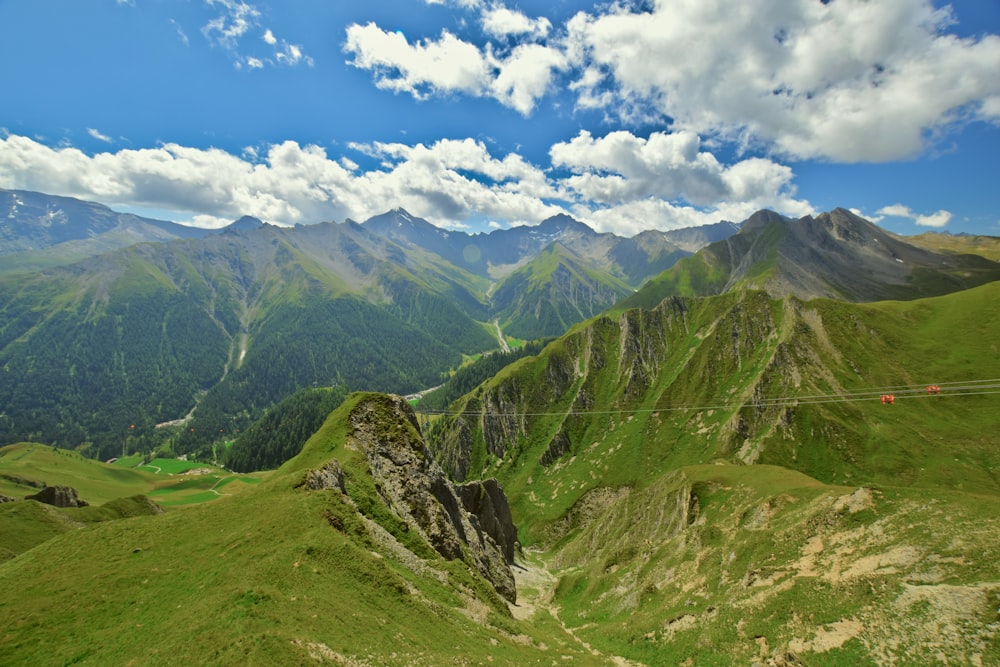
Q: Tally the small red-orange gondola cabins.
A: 2